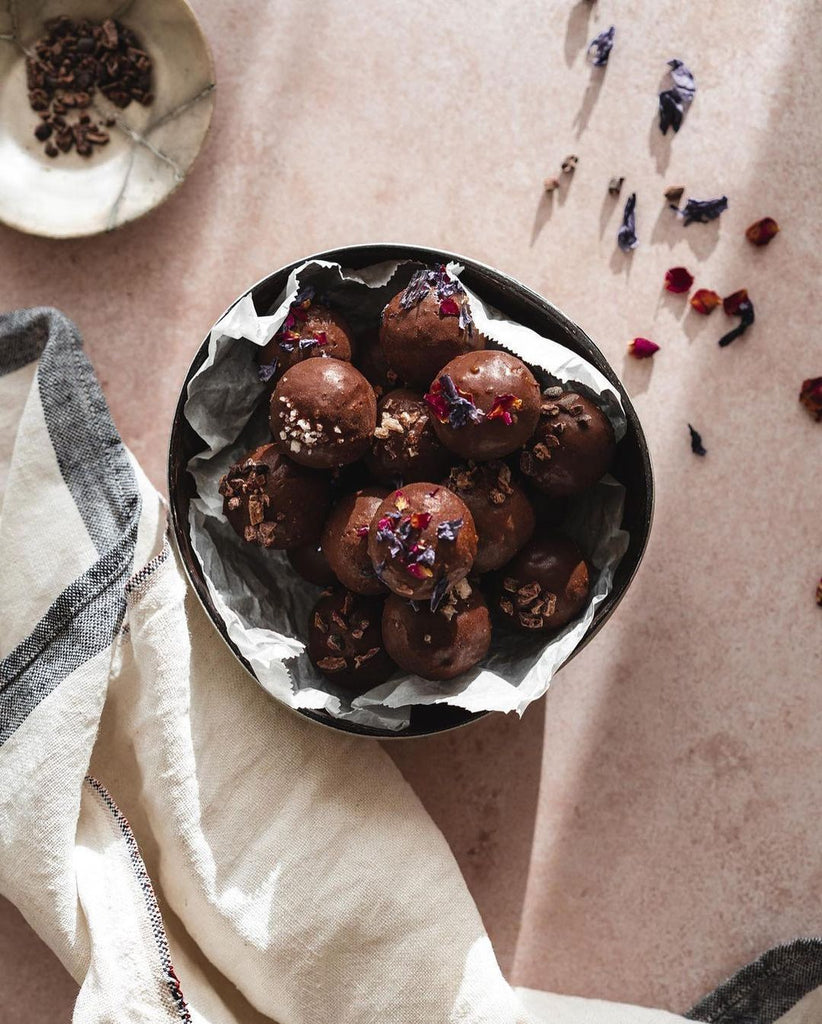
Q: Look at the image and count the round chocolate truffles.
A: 15